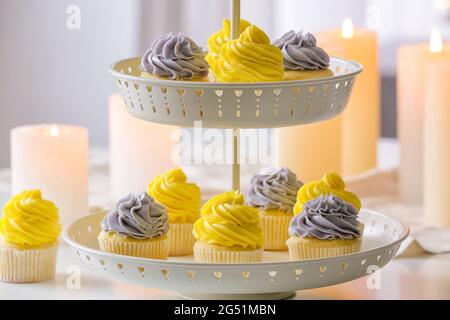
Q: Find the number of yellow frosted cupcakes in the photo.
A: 6